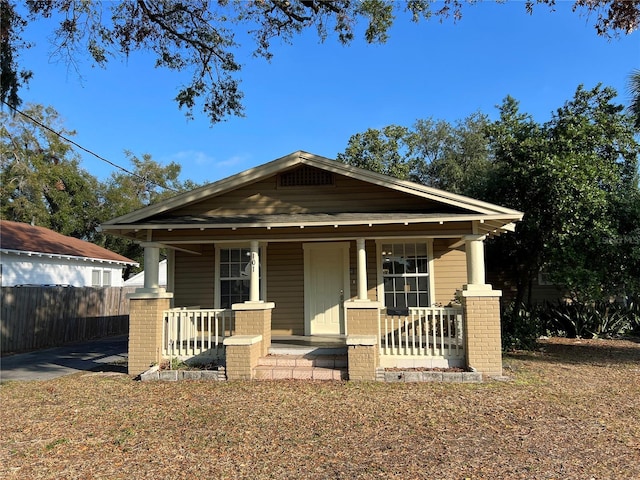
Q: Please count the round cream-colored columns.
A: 4